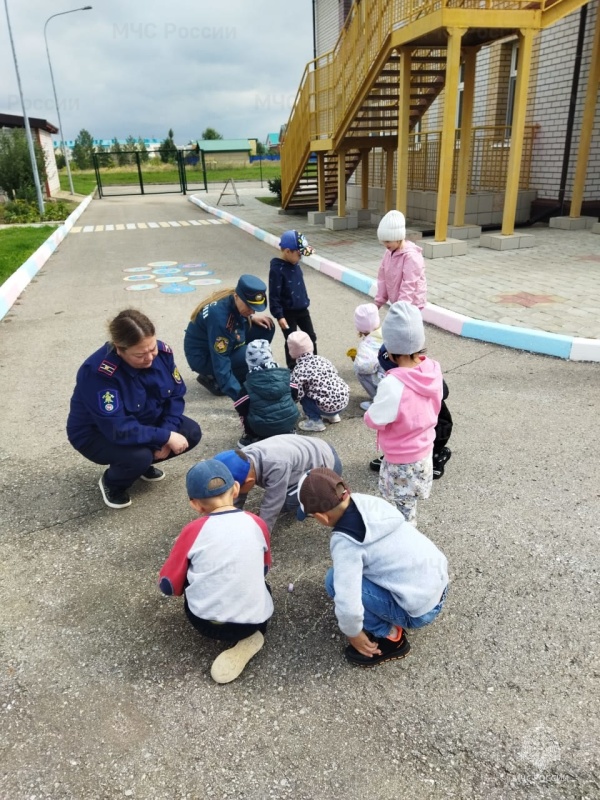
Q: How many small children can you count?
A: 10